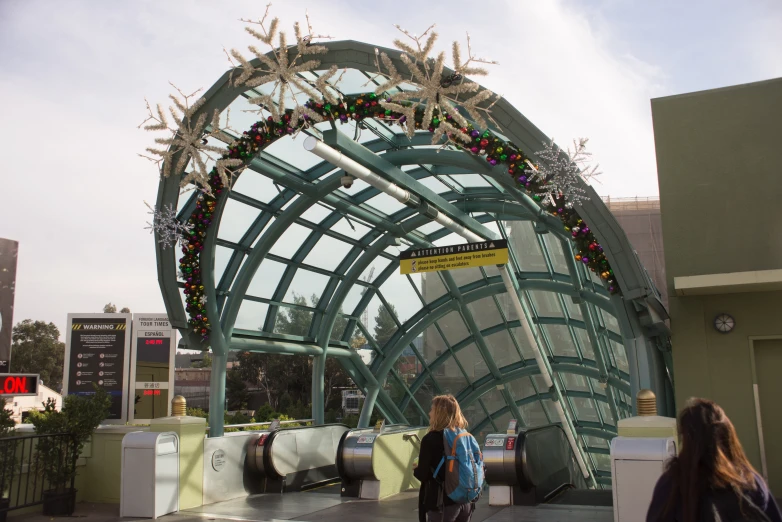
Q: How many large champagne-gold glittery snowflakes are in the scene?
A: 3